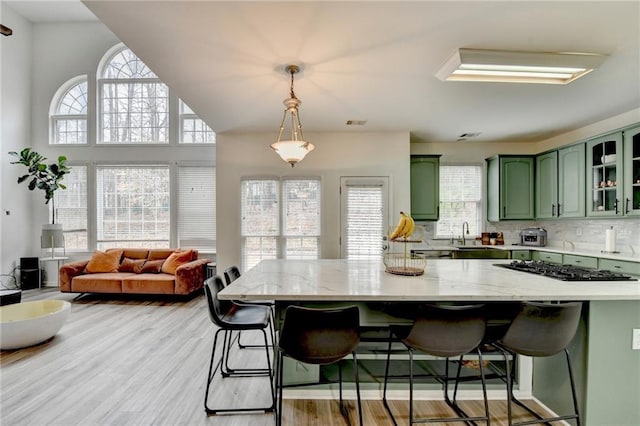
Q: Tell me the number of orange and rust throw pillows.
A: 4